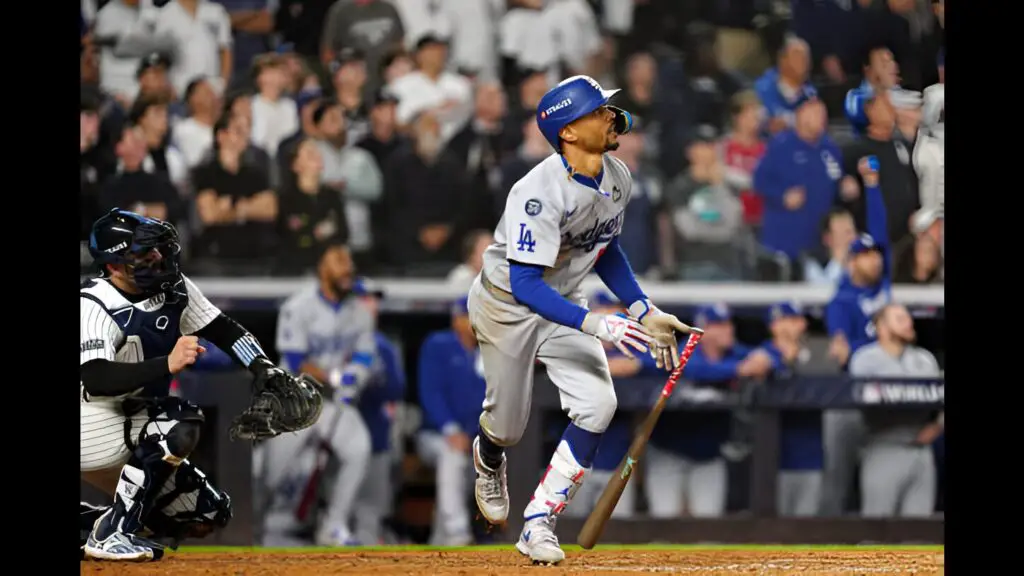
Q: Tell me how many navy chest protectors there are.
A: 1